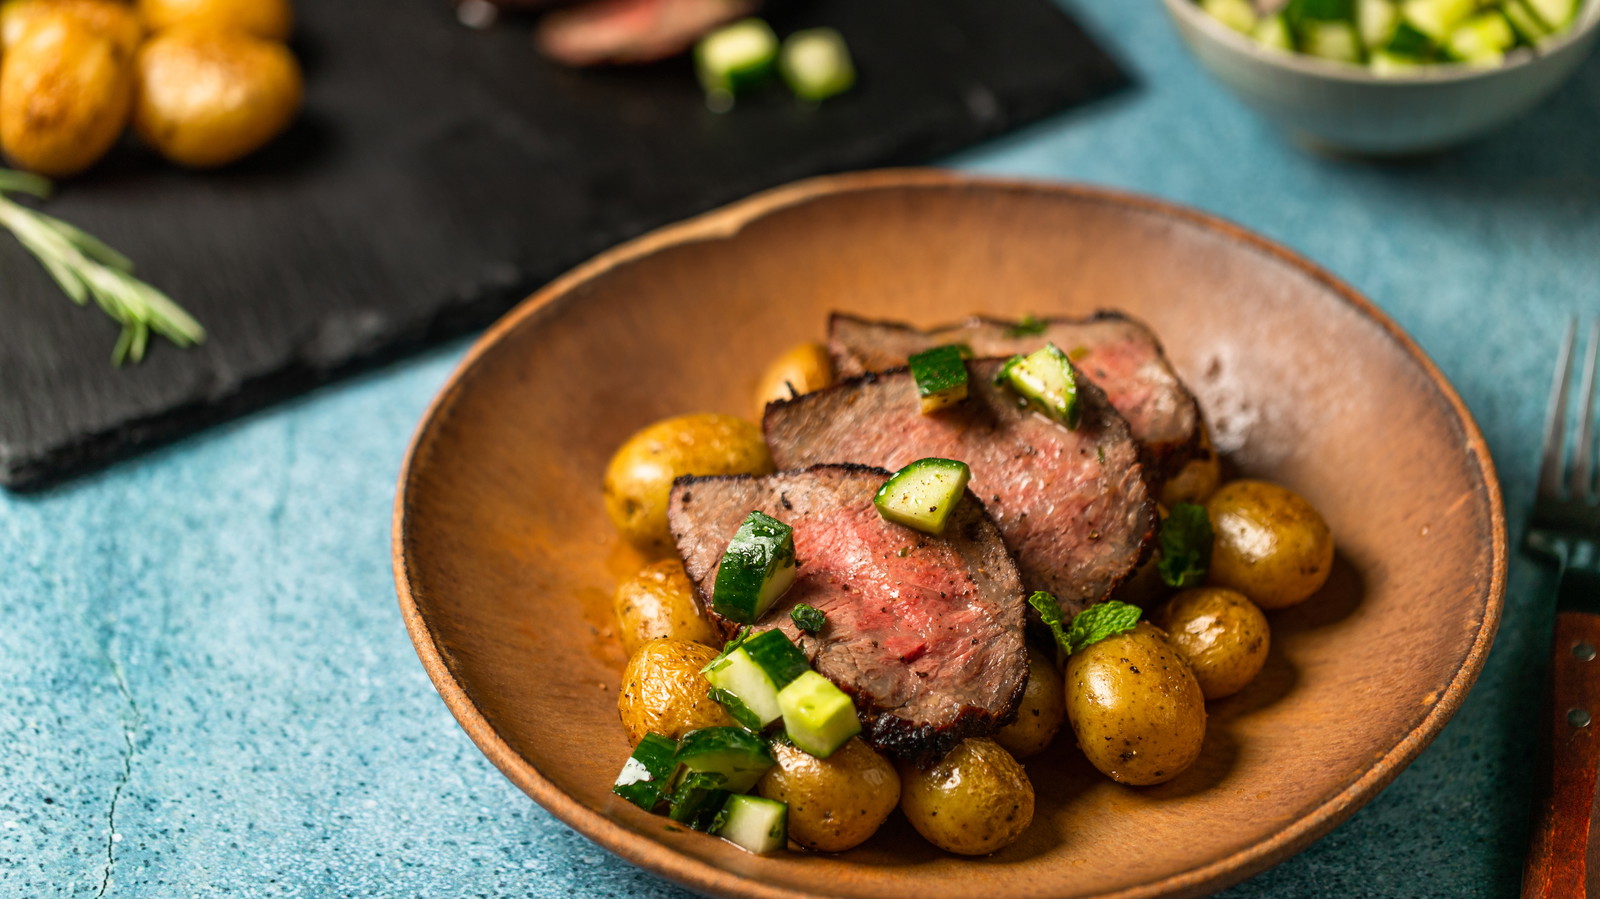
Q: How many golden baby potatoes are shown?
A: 15